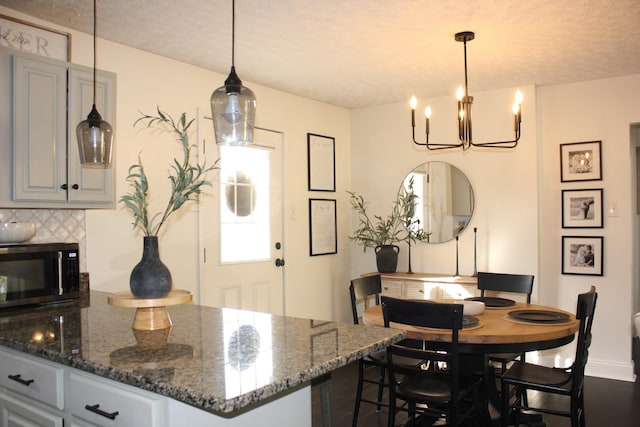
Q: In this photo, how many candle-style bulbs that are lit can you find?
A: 6